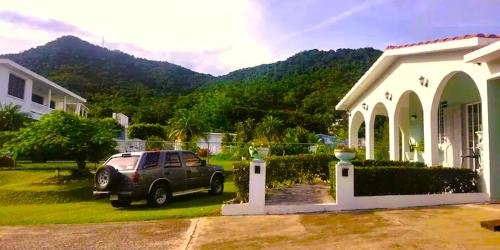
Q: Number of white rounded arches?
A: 4